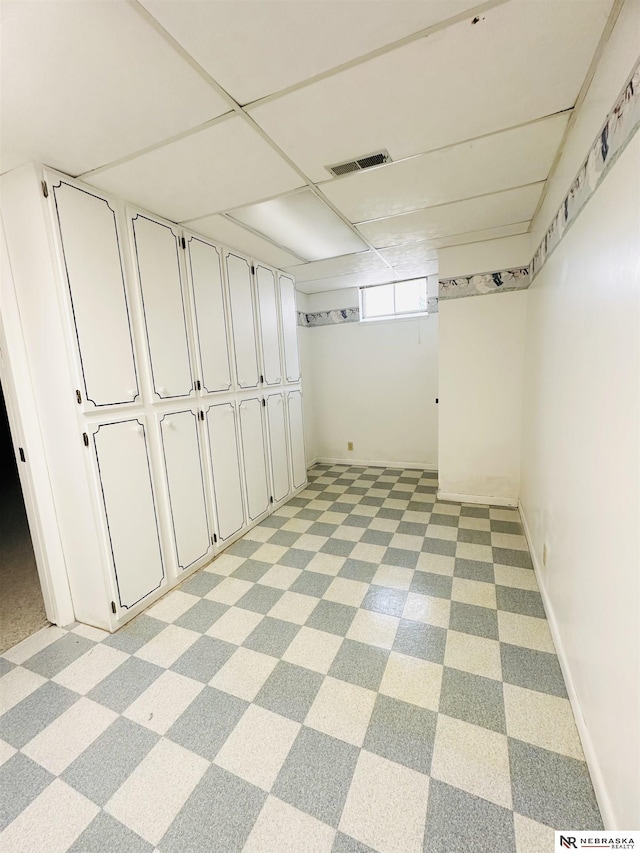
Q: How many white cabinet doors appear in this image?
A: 12